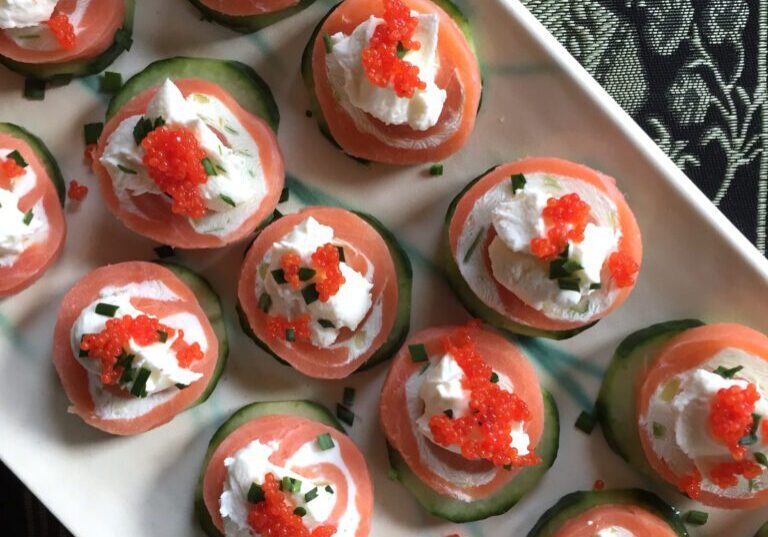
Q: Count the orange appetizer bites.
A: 12